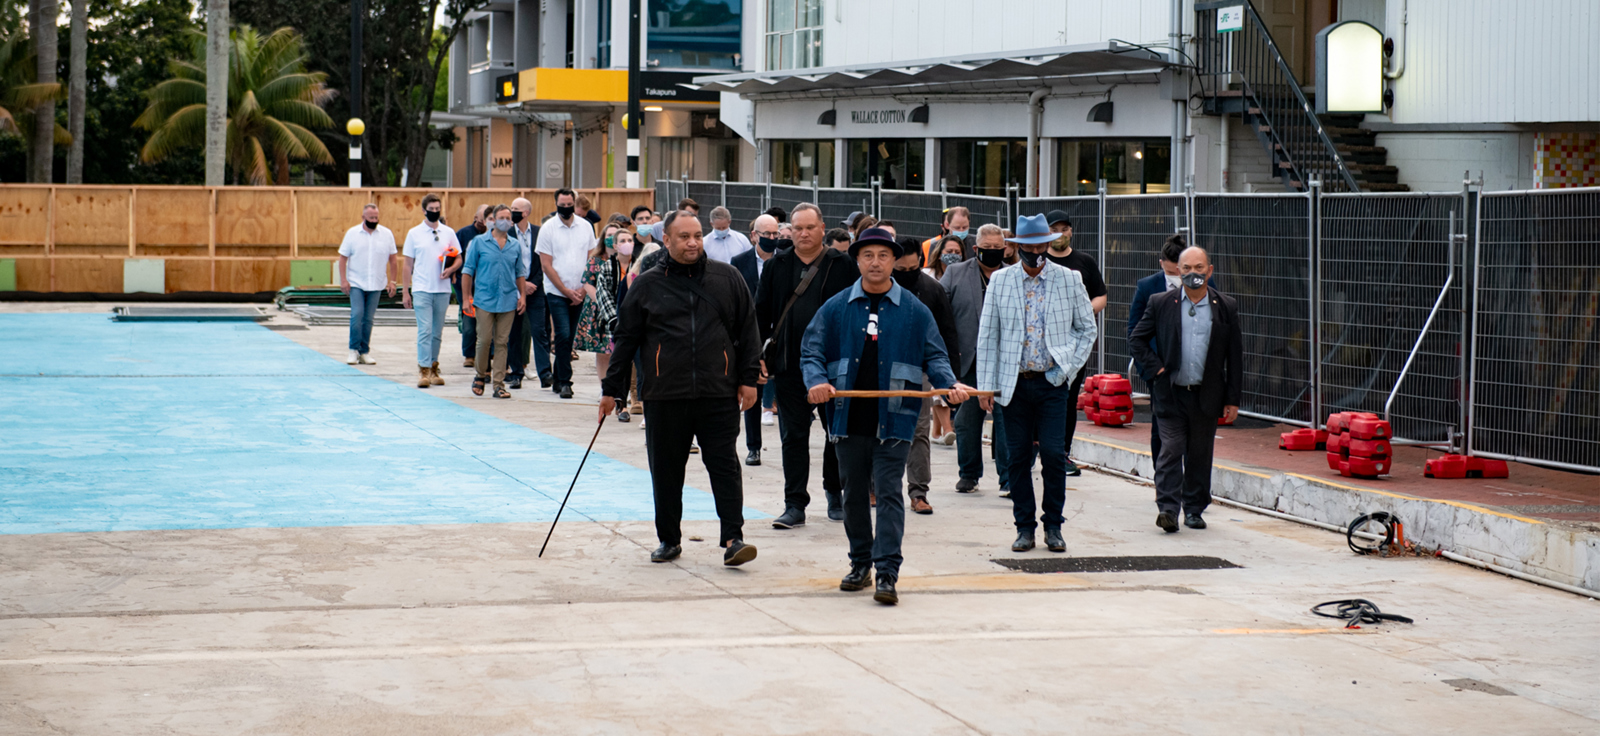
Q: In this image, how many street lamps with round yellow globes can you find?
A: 2